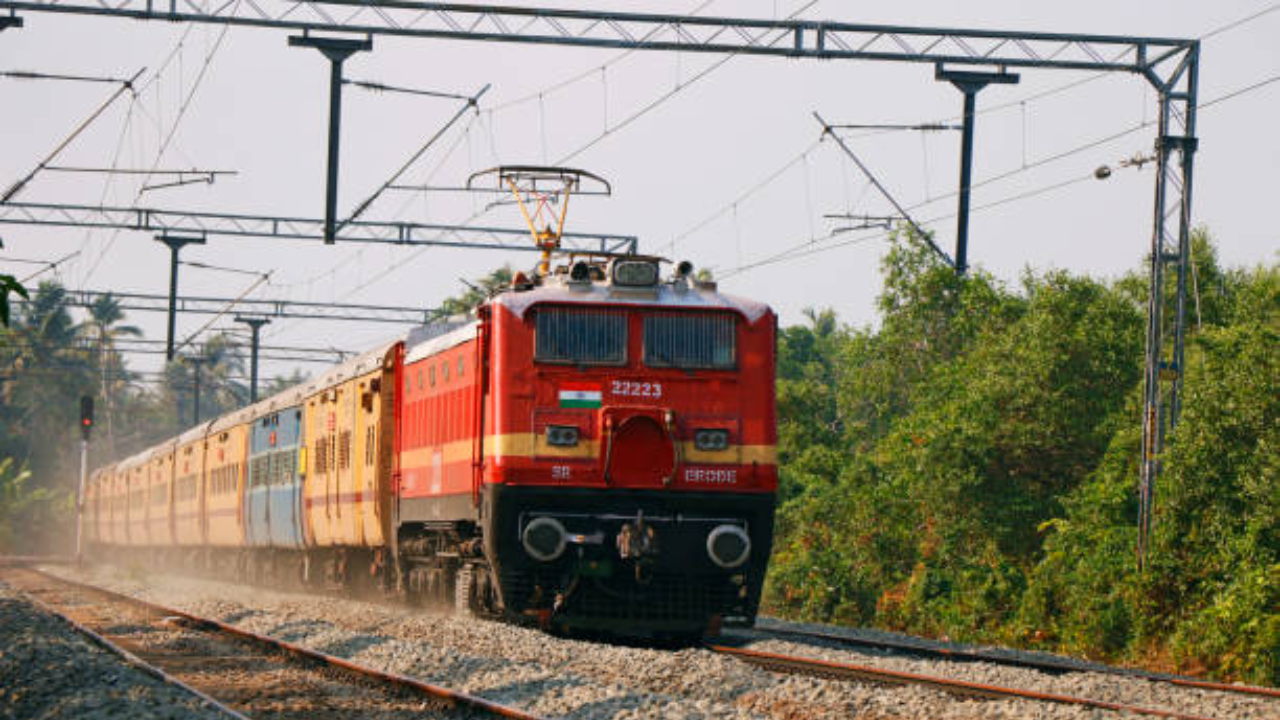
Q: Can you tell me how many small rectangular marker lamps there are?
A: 2